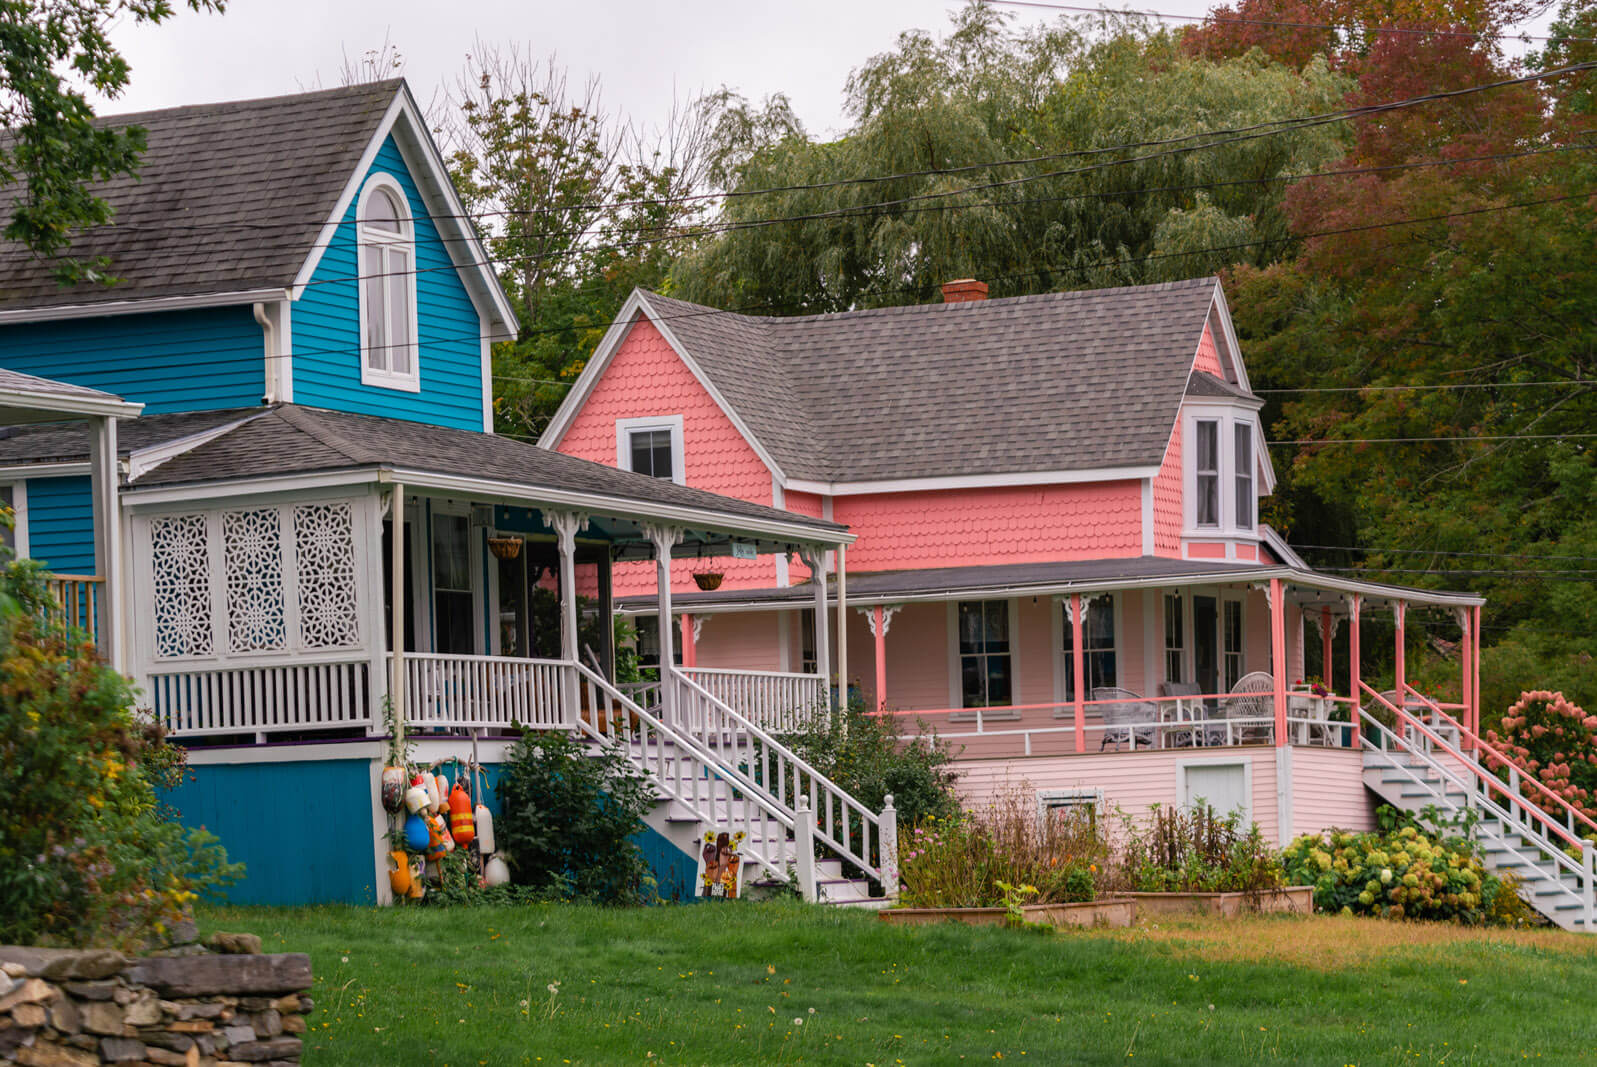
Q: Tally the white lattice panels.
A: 3